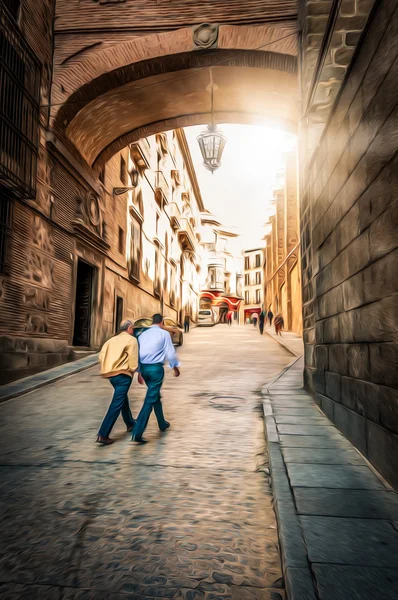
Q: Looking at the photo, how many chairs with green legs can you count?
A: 0